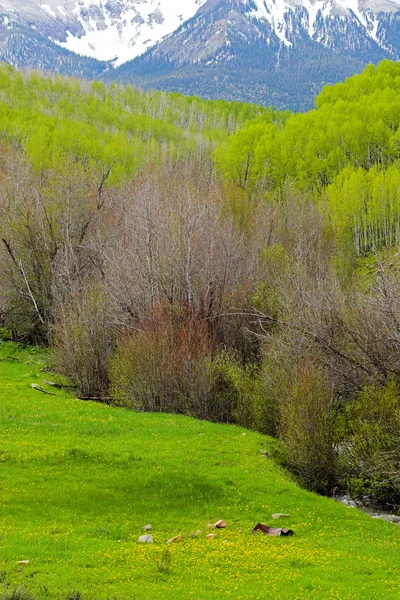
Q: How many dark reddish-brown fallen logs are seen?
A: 1